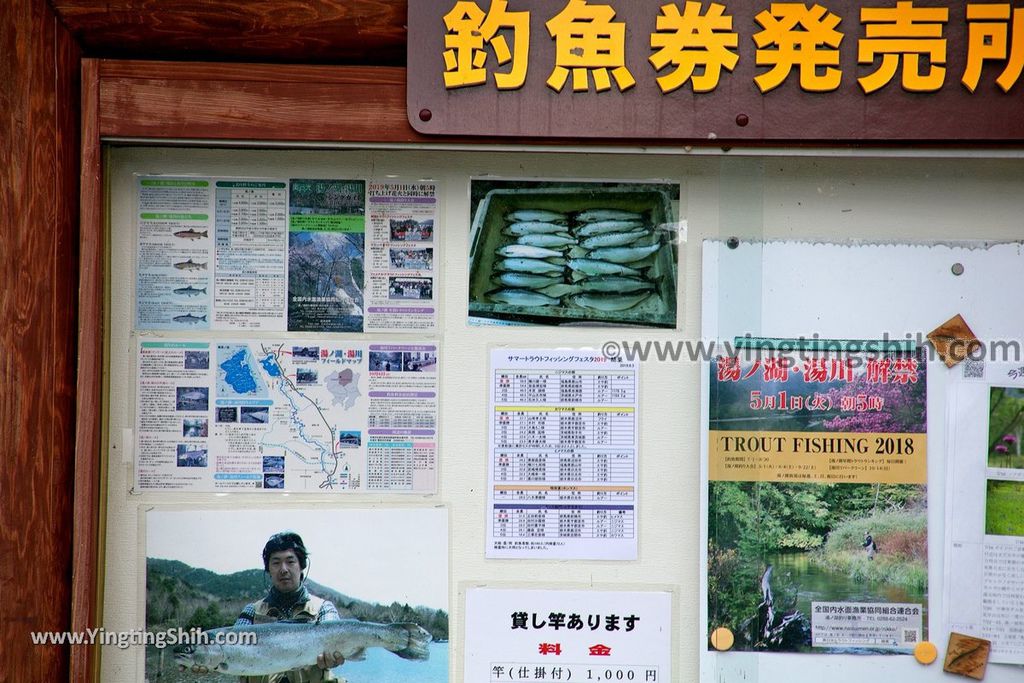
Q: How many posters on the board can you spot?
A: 8